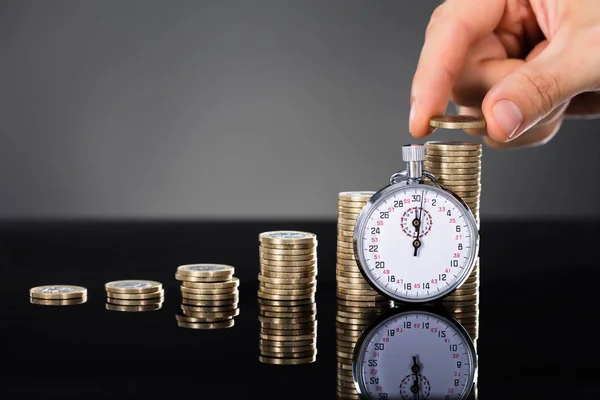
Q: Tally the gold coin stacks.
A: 6